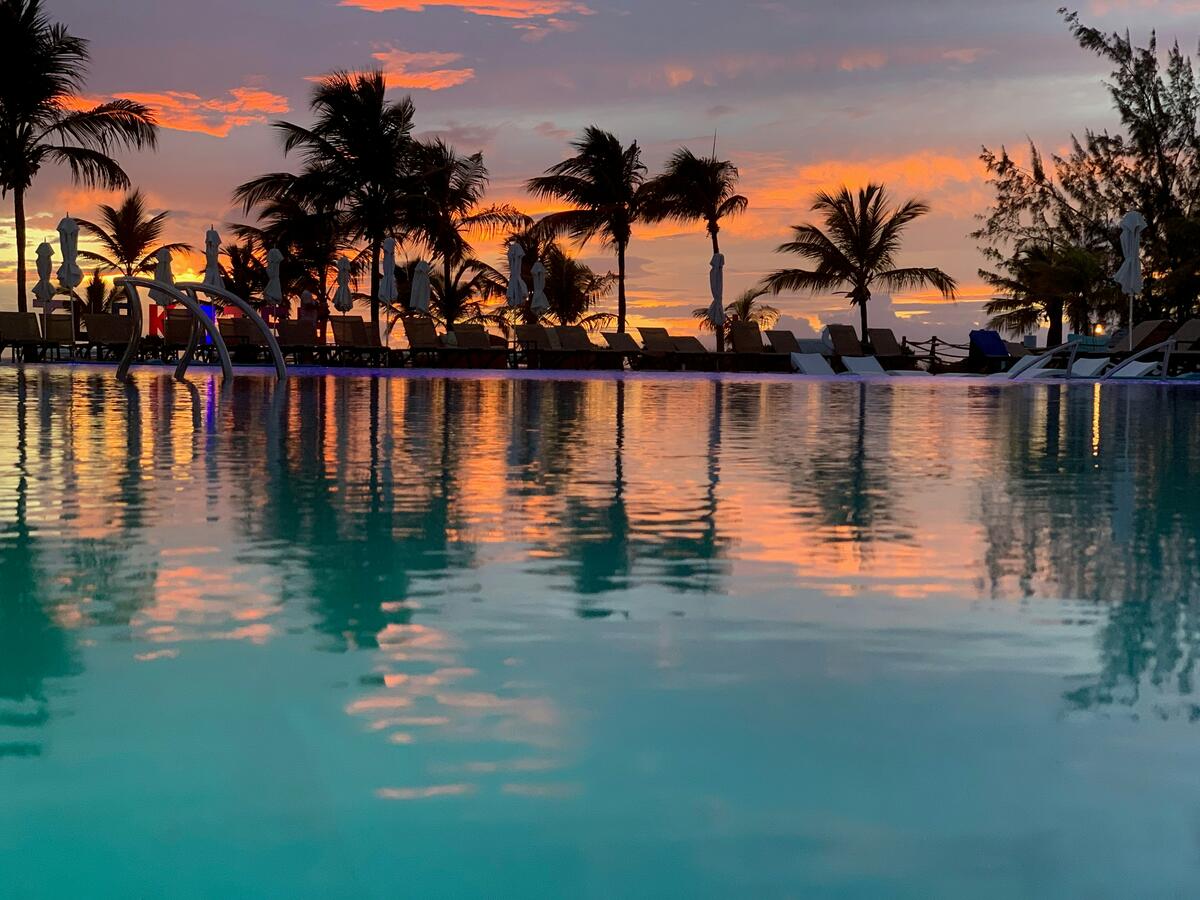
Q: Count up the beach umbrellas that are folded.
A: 12